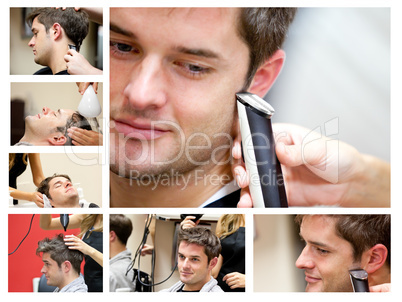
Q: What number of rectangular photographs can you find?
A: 7